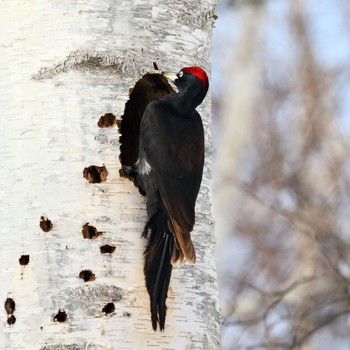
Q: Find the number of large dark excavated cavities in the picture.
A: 1